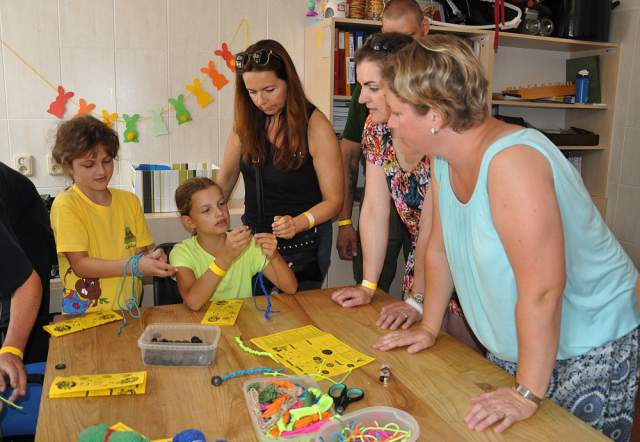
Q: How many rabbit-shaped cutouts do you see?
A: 9